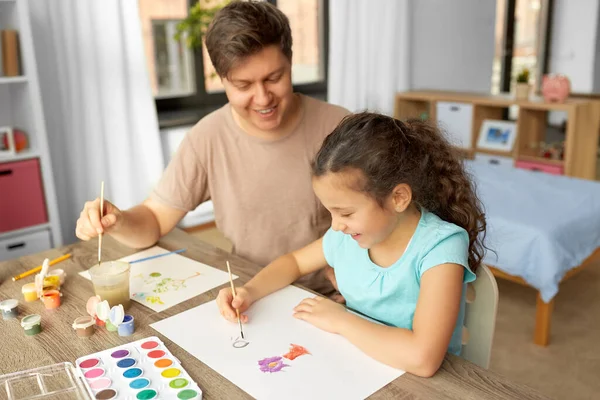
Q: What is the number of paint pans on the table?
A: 15